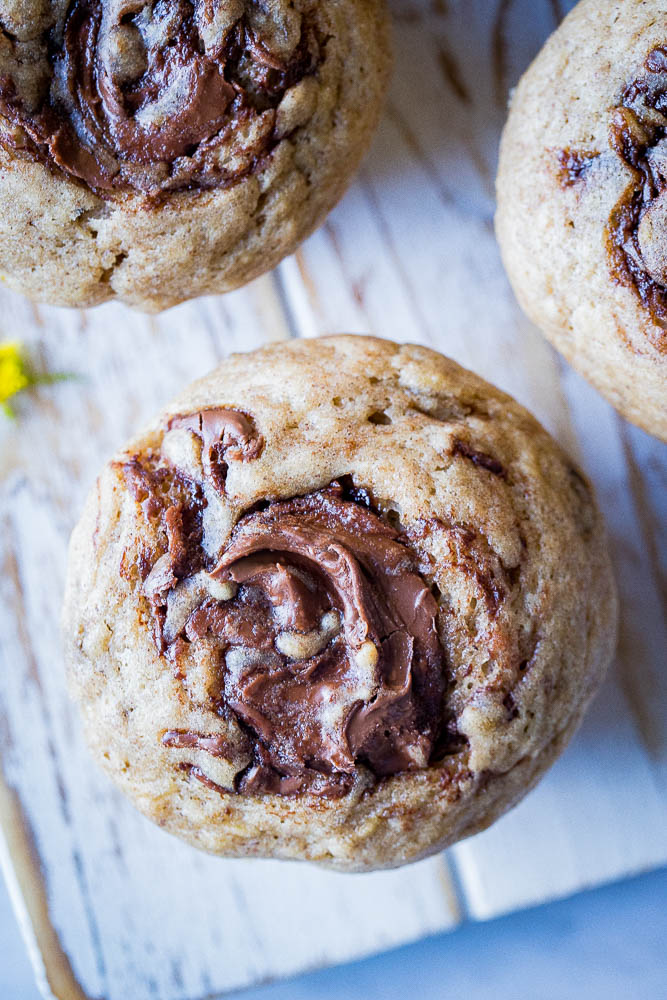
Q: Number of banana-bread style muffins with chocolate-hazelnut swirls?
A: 3